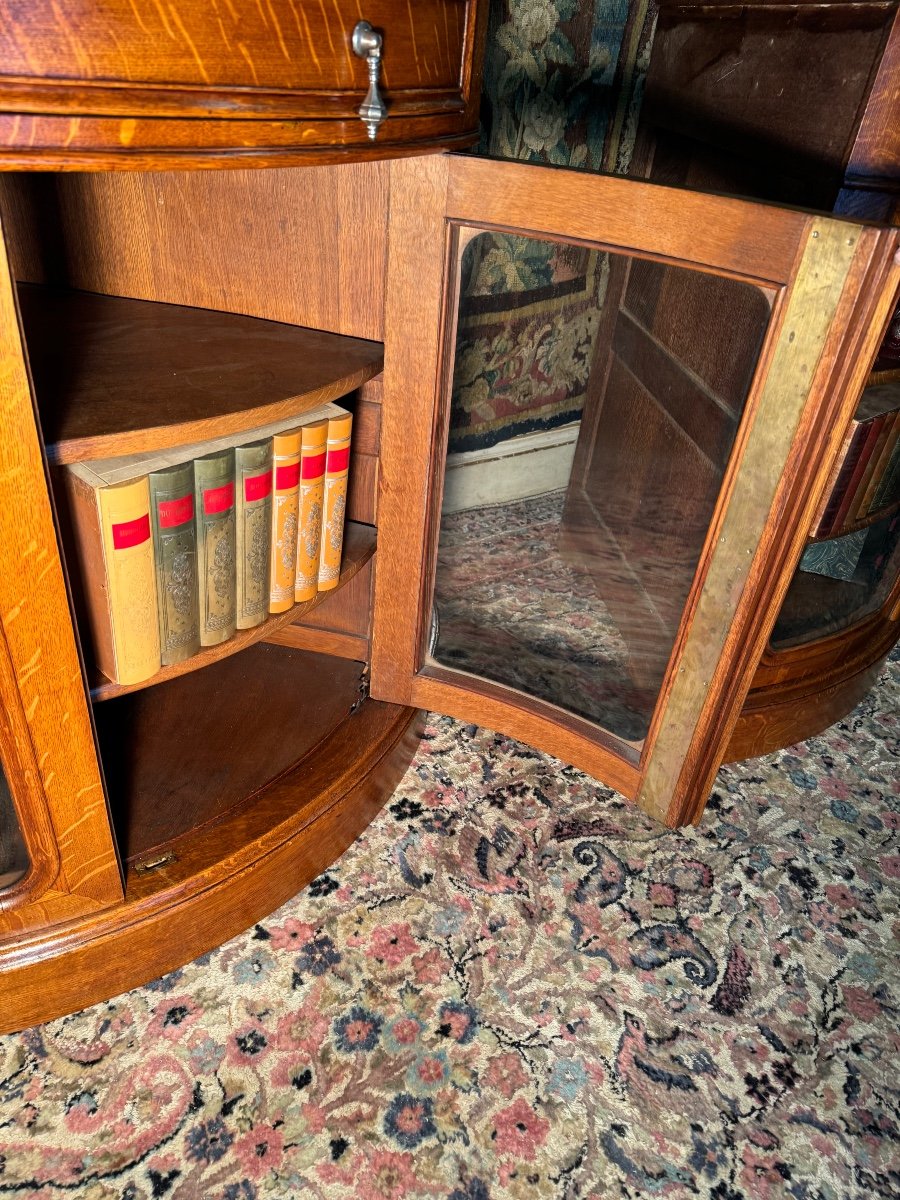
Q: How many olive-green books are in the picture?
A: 3